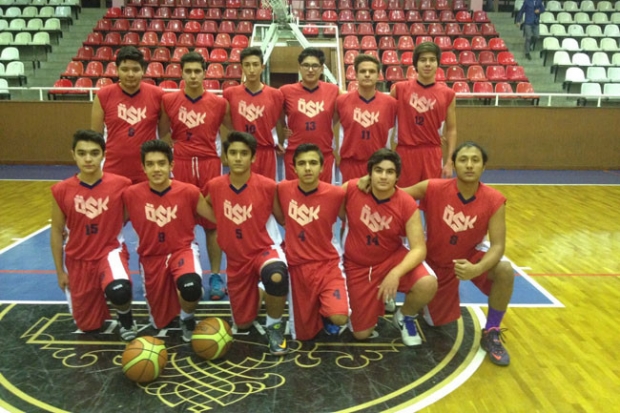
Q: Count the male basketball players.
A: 12